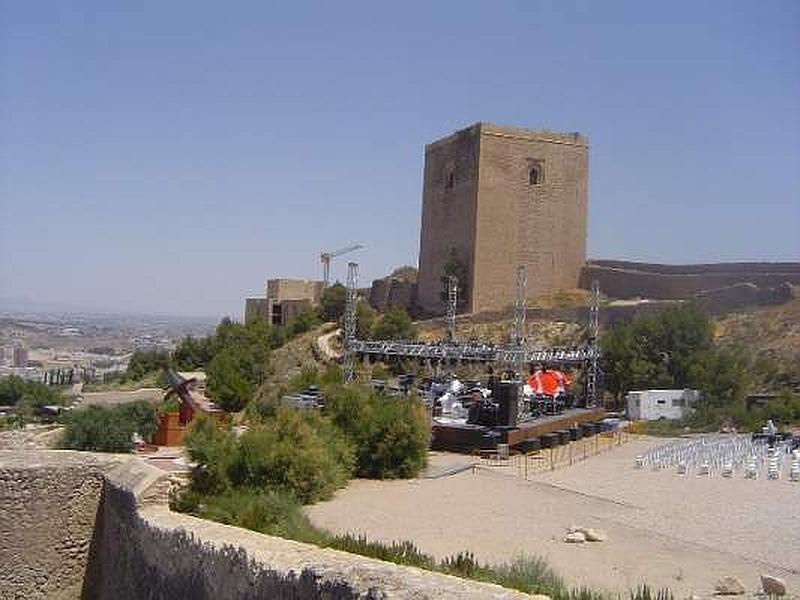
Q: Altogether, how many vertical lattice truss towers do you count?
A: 4